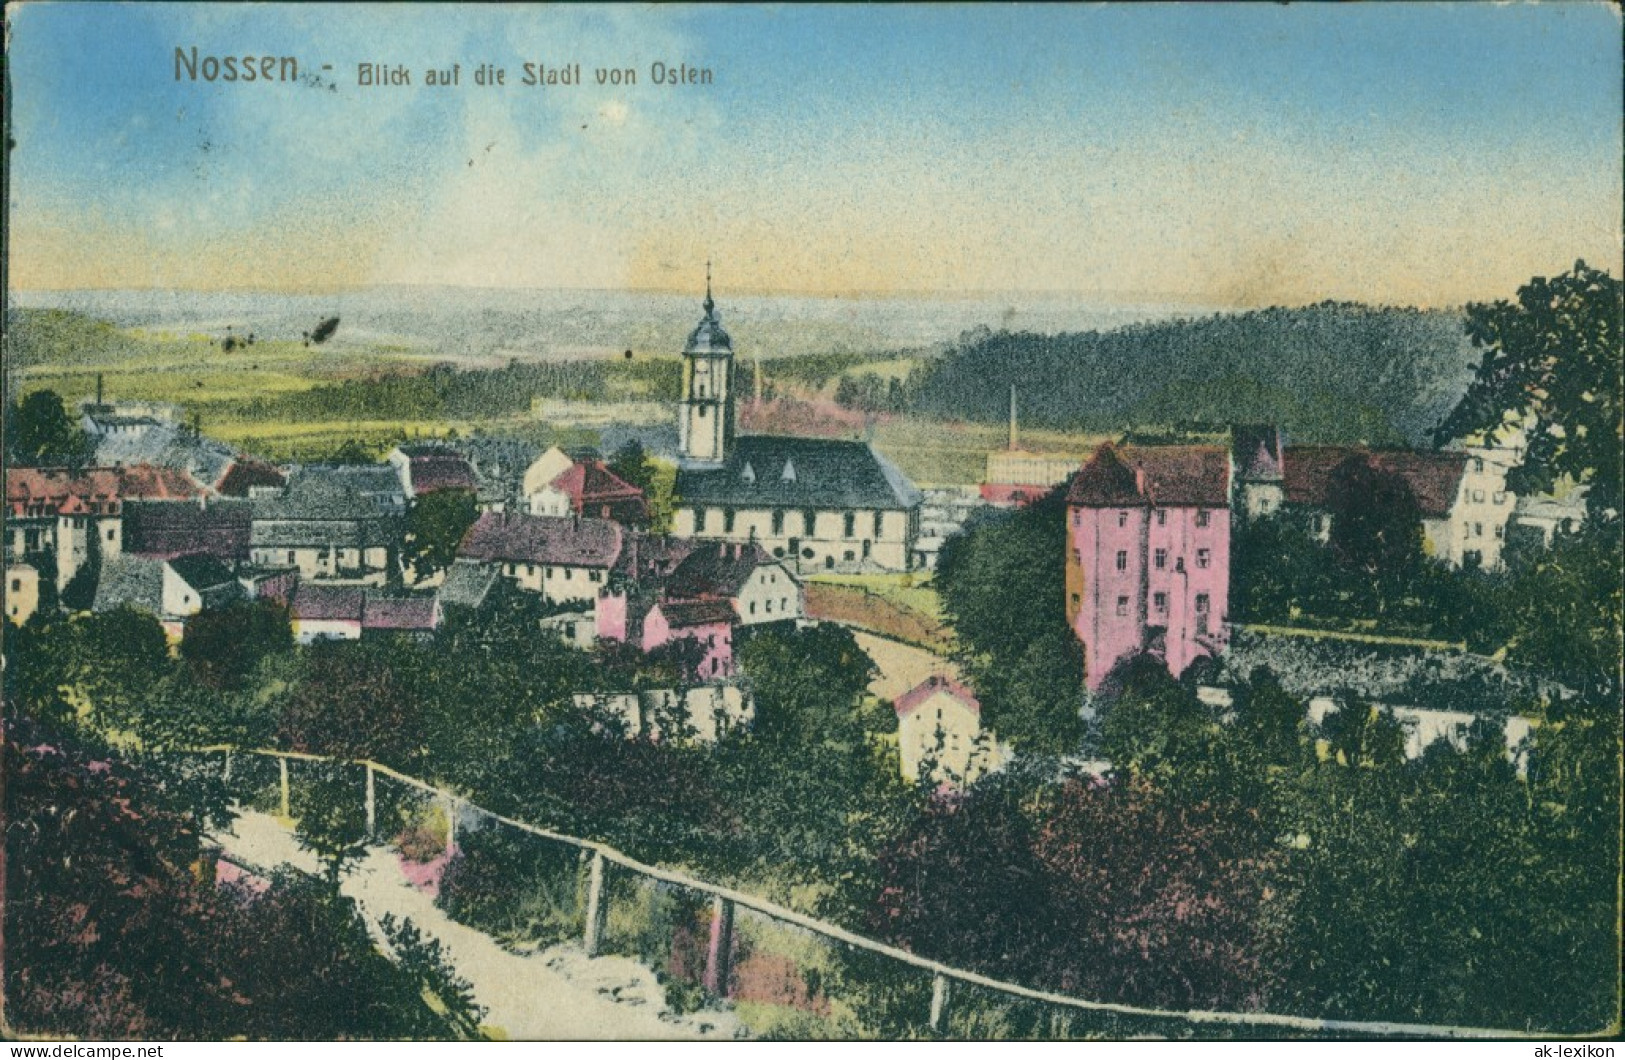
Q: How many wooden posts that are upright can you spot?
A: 7